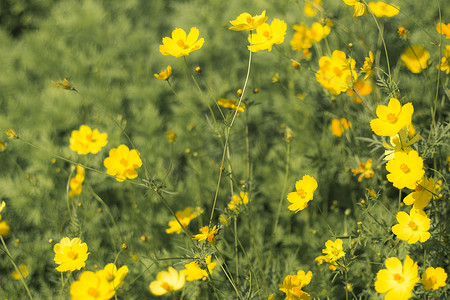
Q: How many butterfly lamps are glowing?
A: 0